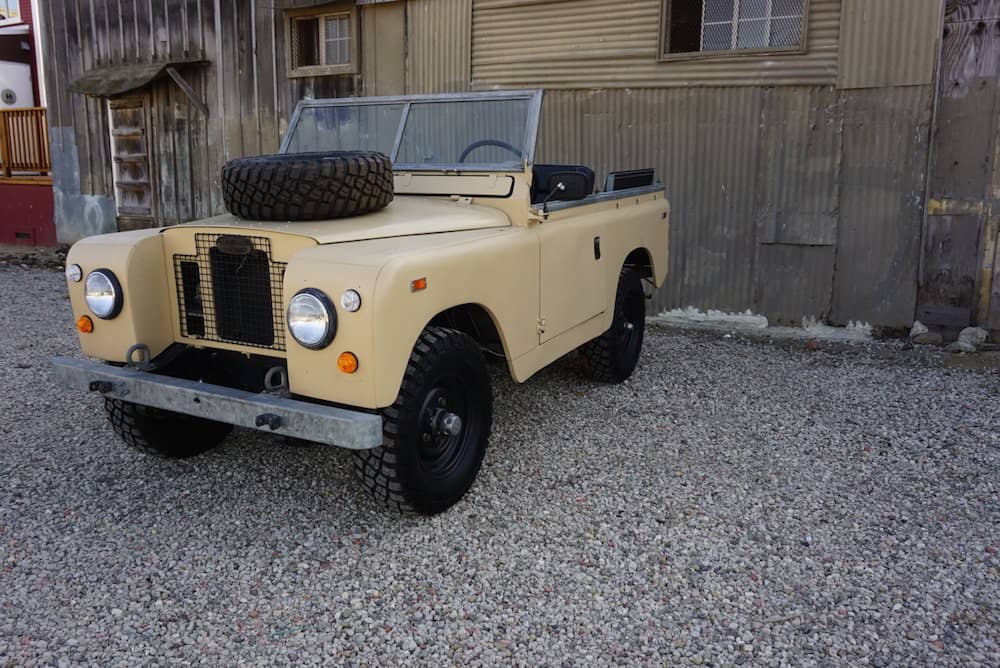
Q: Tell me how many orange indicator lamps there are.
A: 3